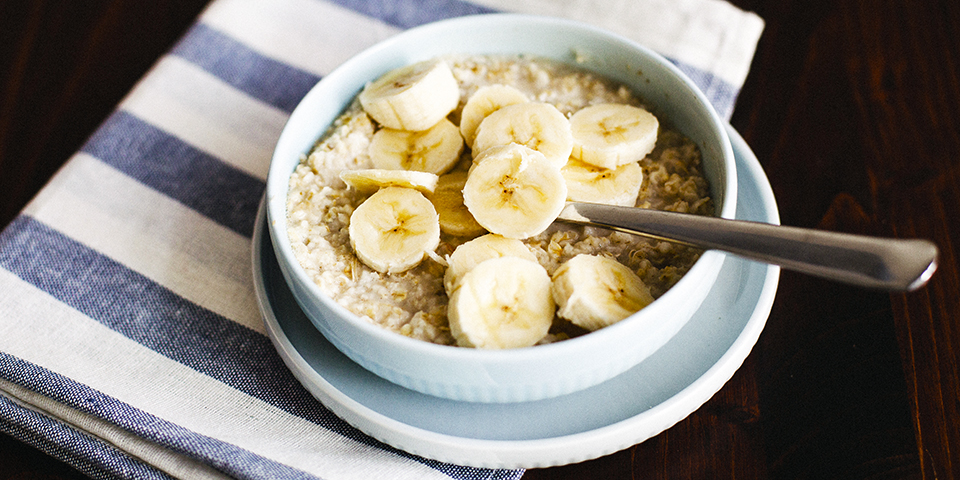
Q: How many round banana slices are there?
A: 13